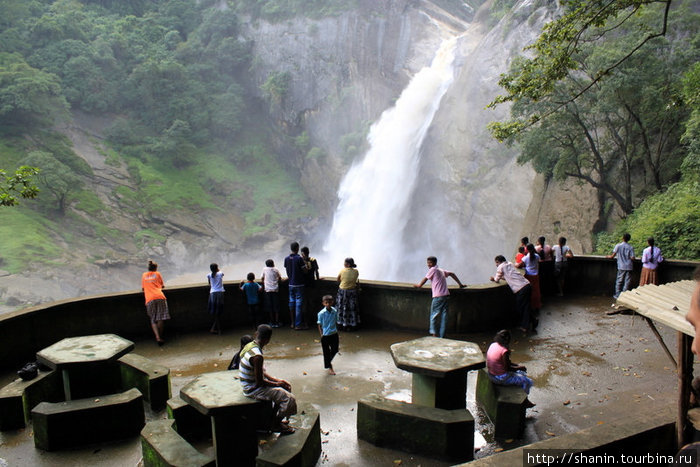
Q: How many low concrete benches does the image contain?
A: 8